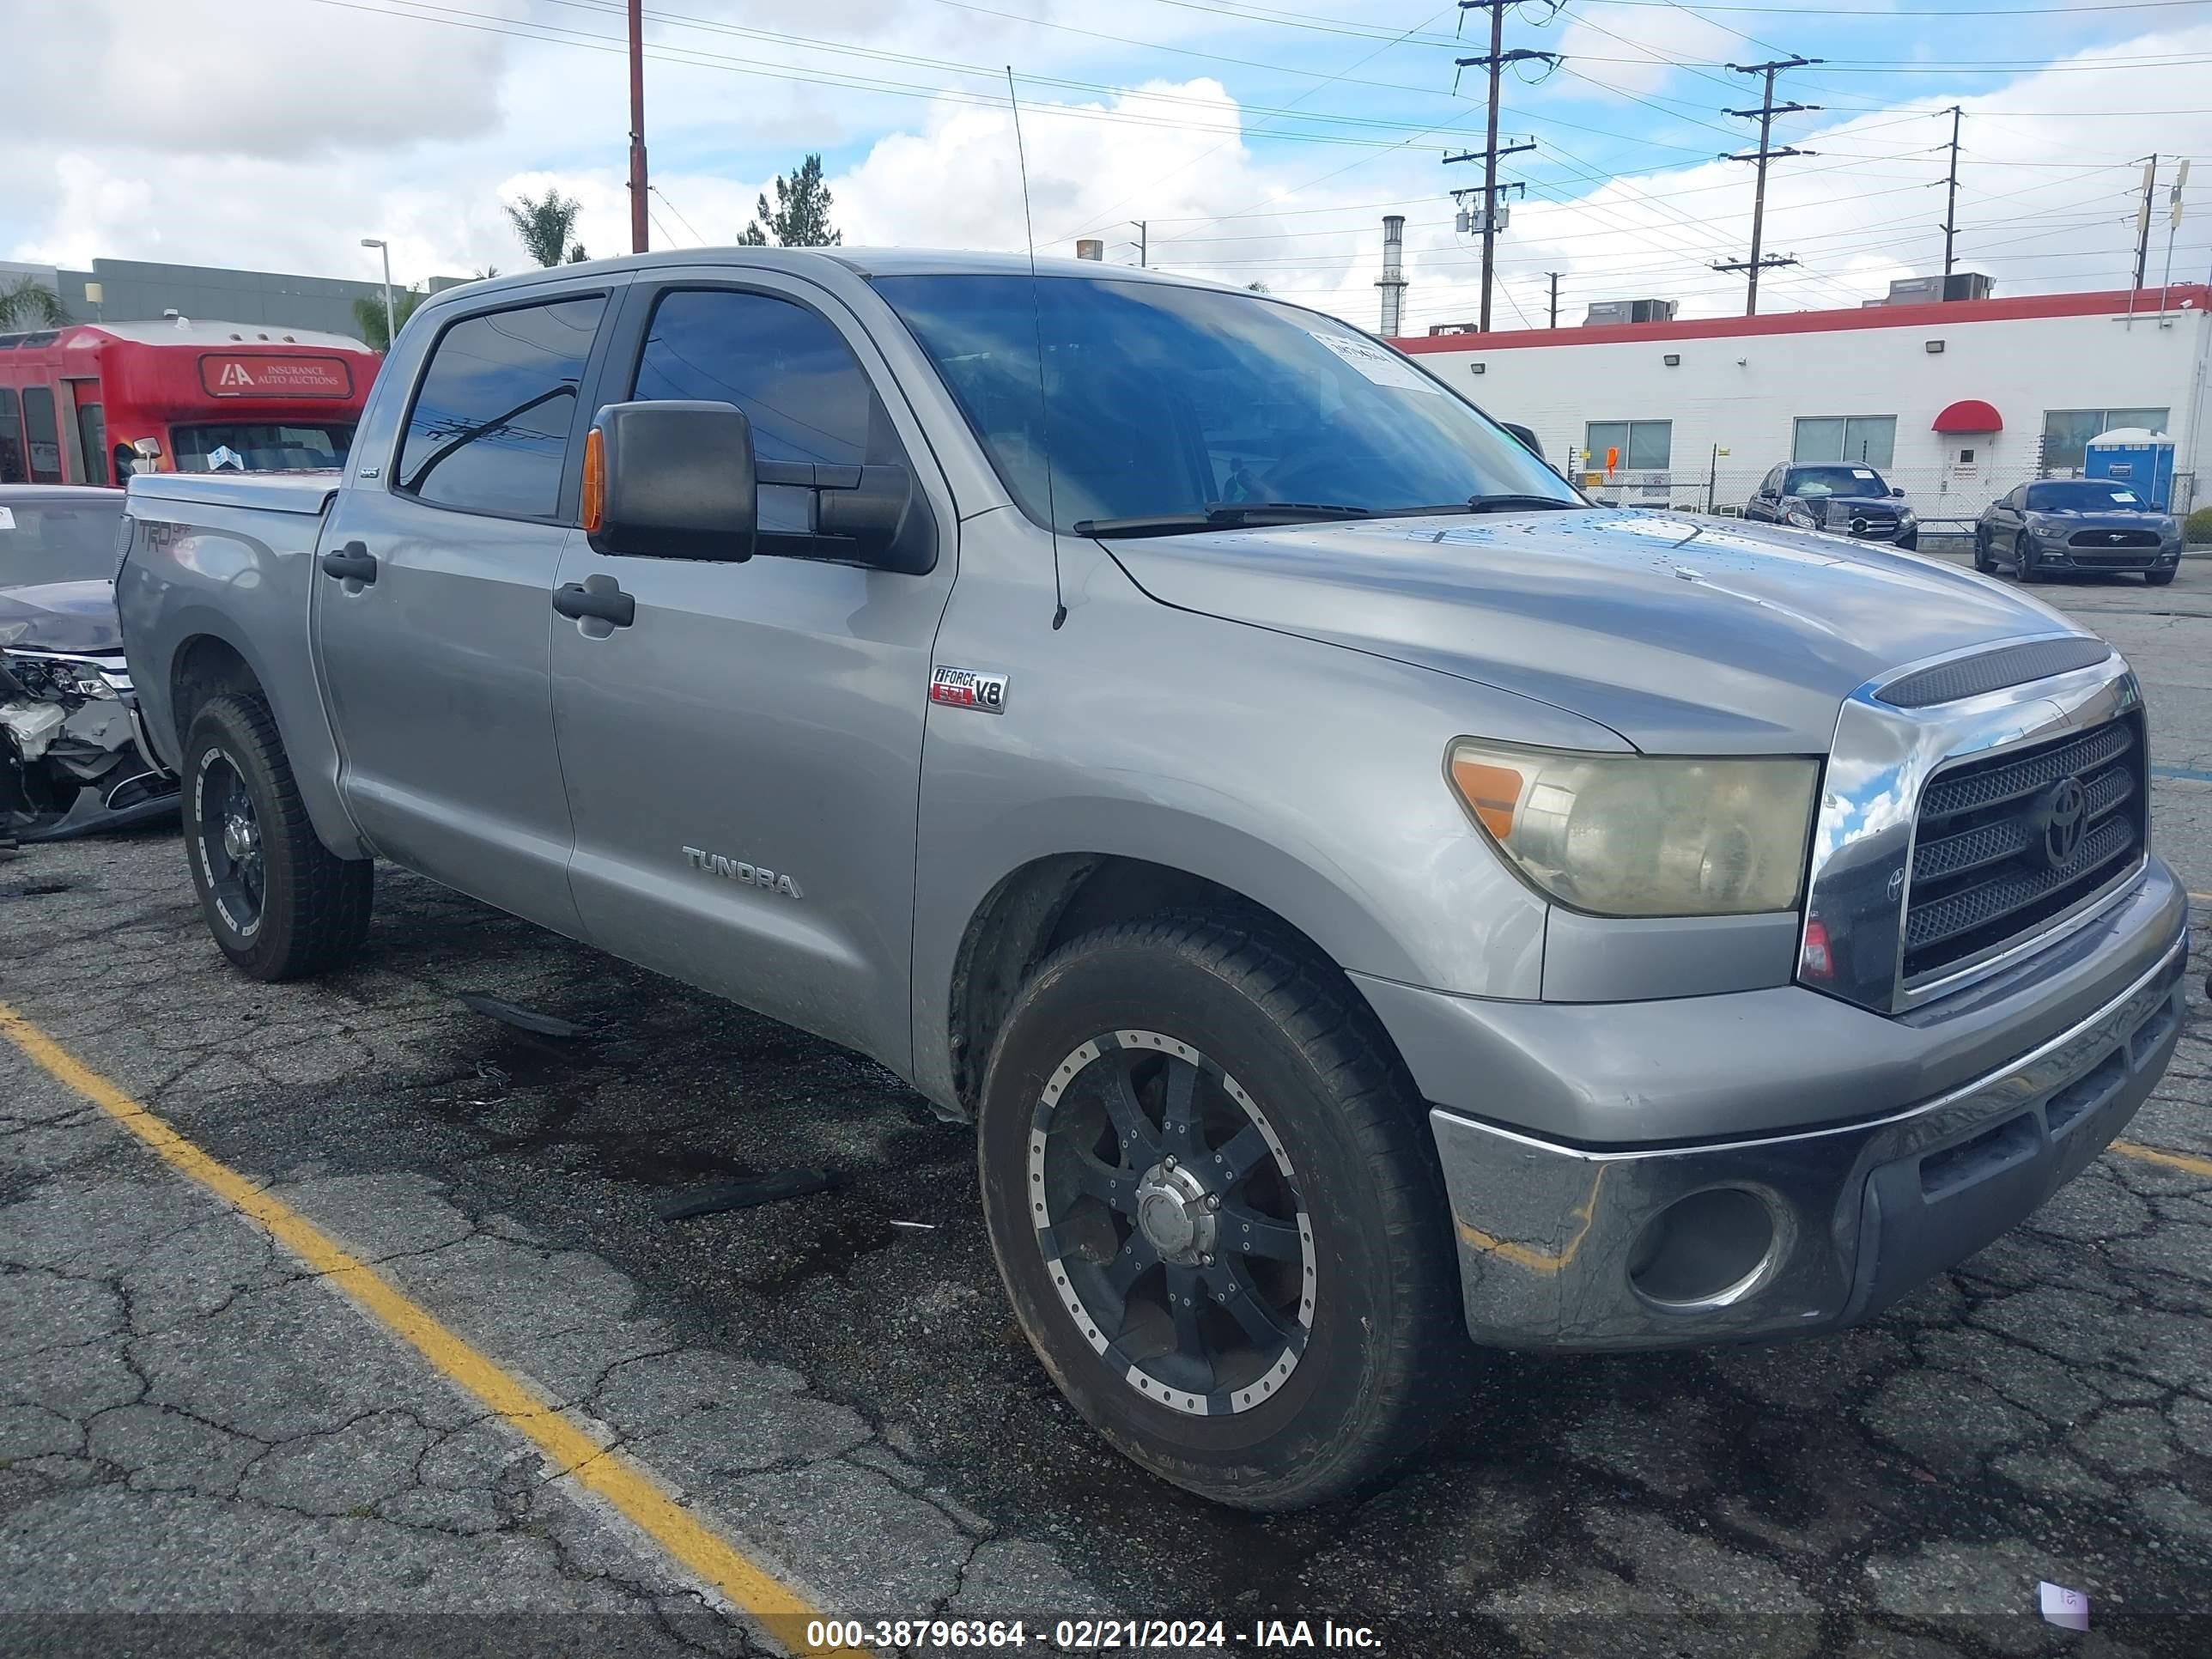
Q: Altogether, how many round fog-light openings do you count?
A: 1